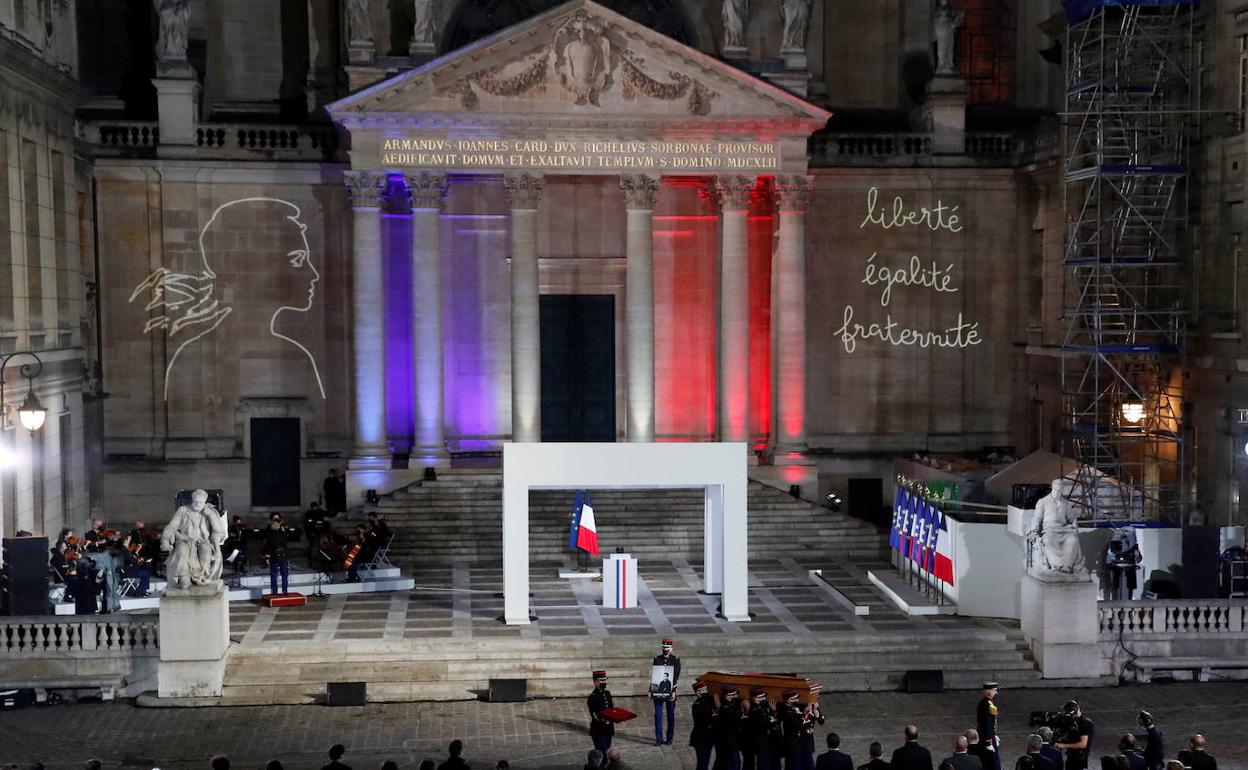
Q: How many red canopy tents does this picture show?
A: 0